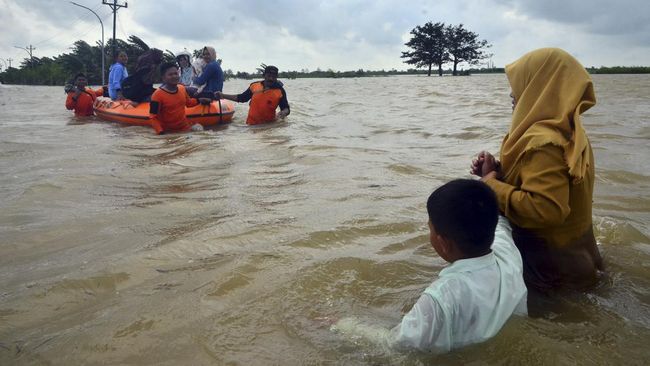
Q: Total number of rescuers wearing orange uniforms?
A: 3